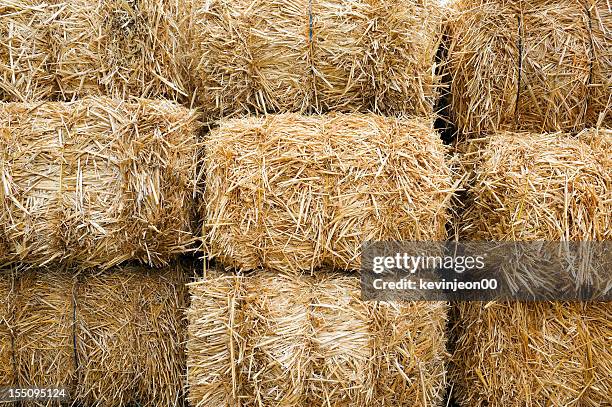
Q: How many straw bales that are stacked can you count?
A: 9